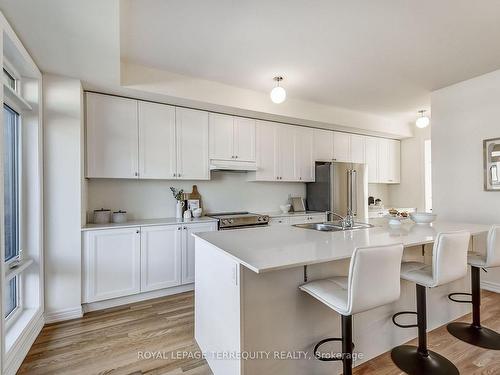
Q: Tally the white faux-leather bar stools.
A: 3